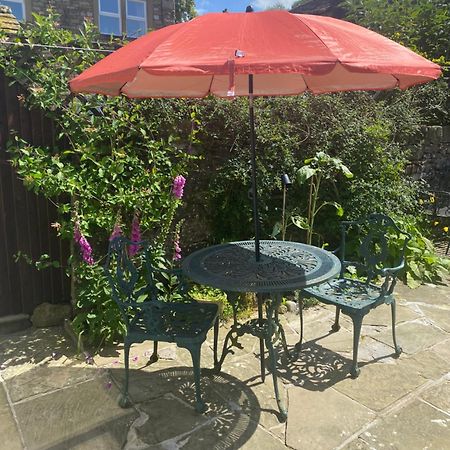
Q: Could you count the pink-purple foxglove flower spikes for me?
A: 5